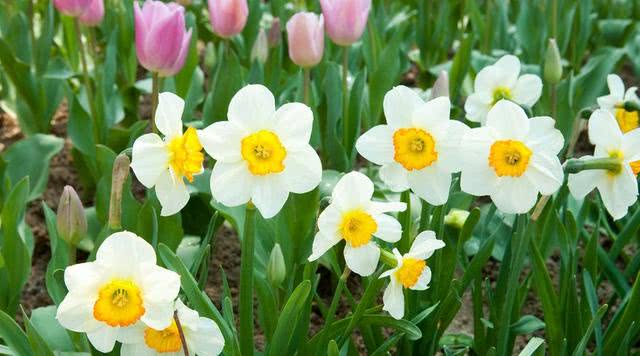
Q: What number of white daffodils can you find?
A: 11